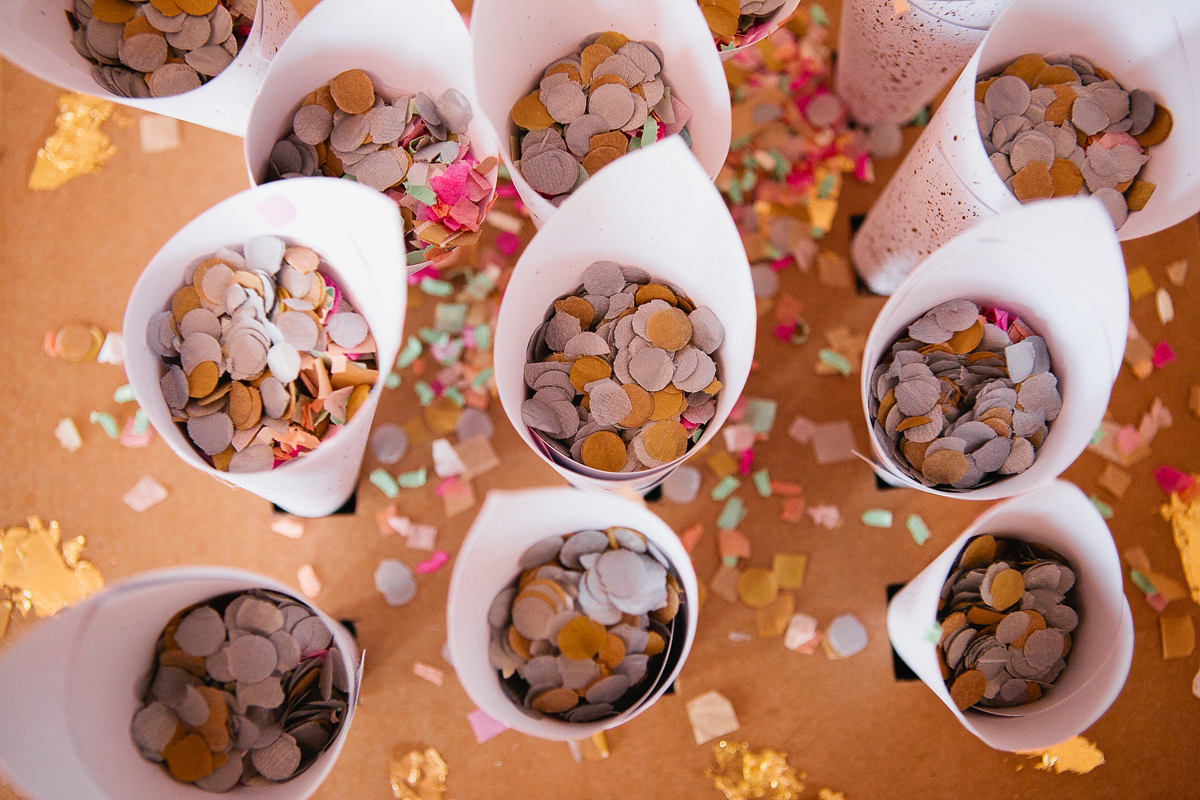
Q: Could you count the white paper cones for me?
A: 12